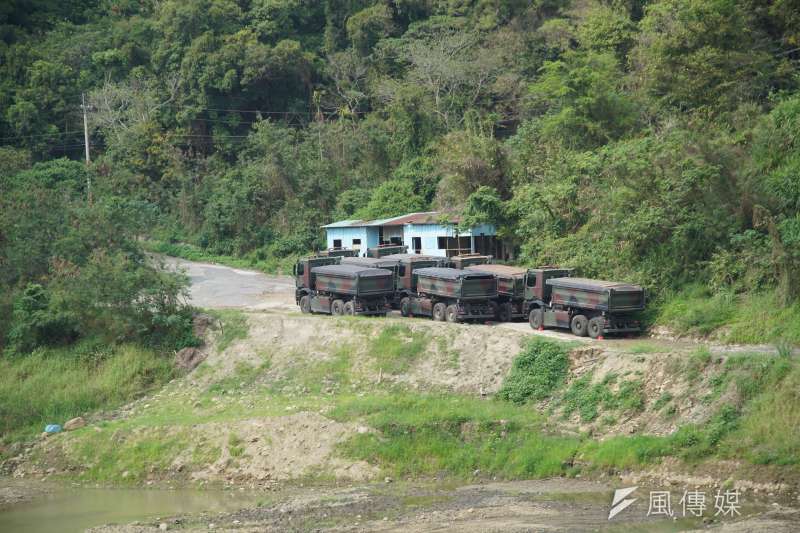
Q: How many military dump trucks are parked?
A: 6